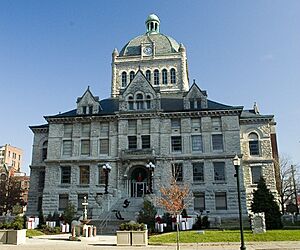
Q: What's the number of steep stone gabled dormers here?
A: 3